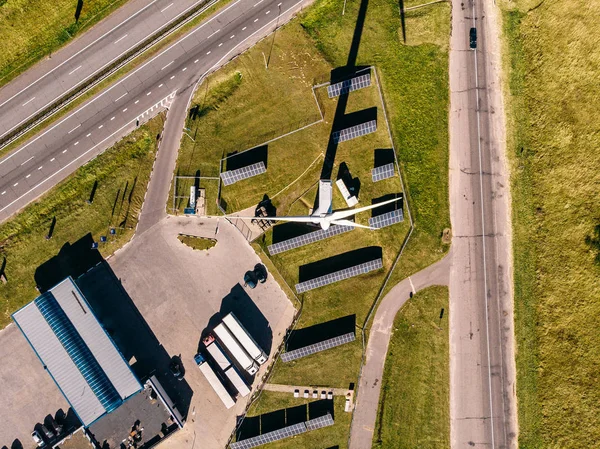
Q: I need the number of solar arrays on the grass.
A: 9